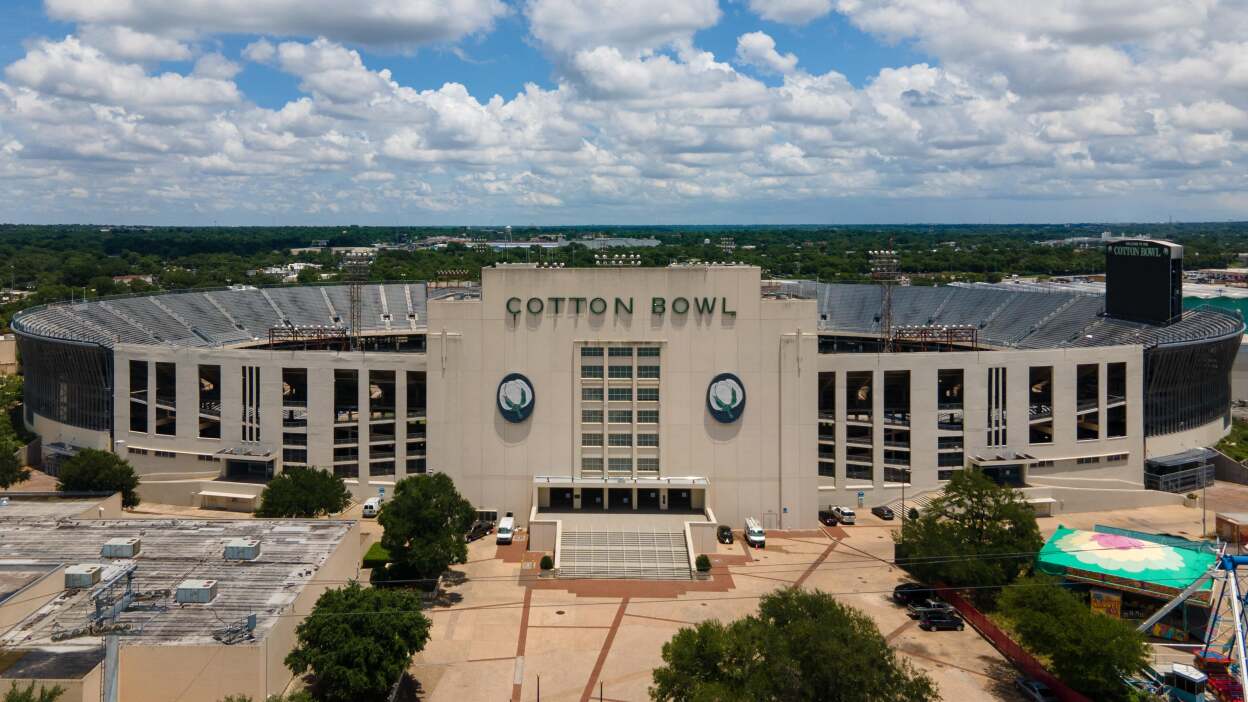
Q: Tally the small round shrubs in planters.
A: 2